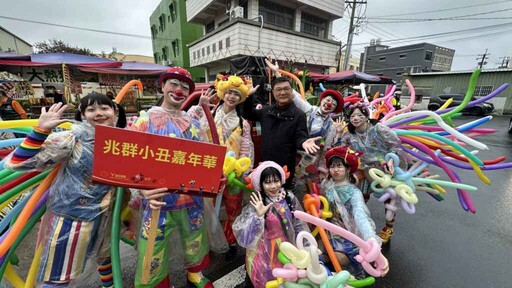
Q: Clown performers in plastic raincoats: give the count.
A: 7